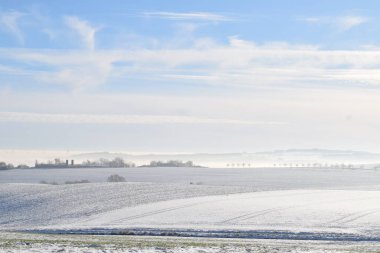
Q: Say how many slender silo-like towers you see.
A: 2